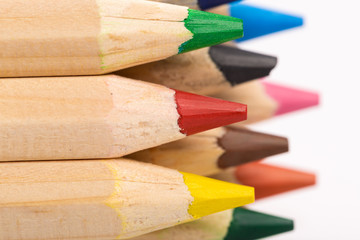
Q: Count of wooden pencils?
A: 10